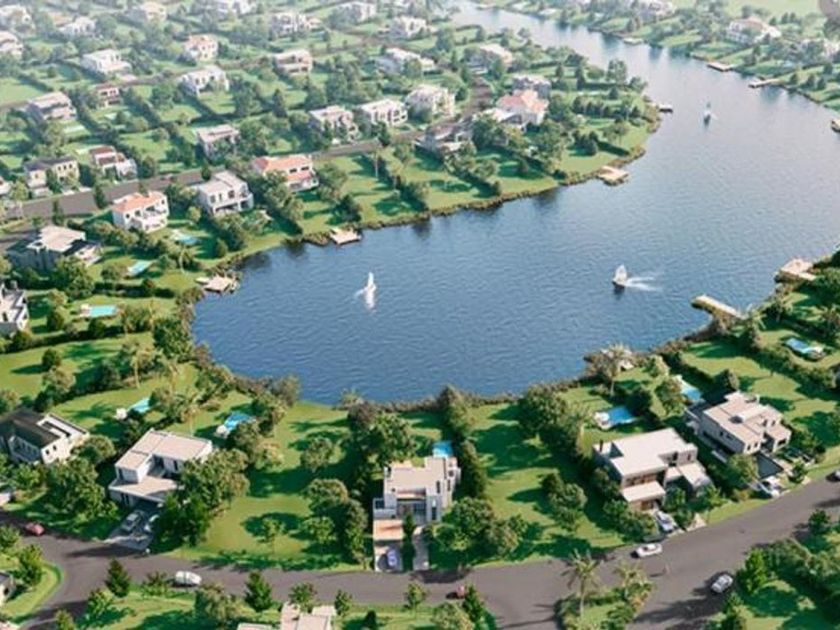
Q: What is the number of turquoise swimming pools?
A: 9